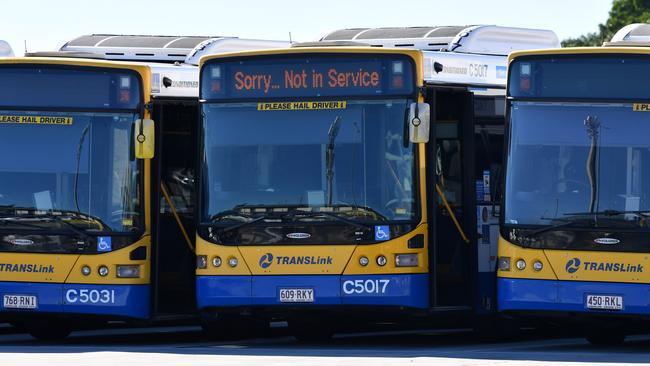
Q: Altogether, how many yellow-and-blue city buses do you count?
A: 3